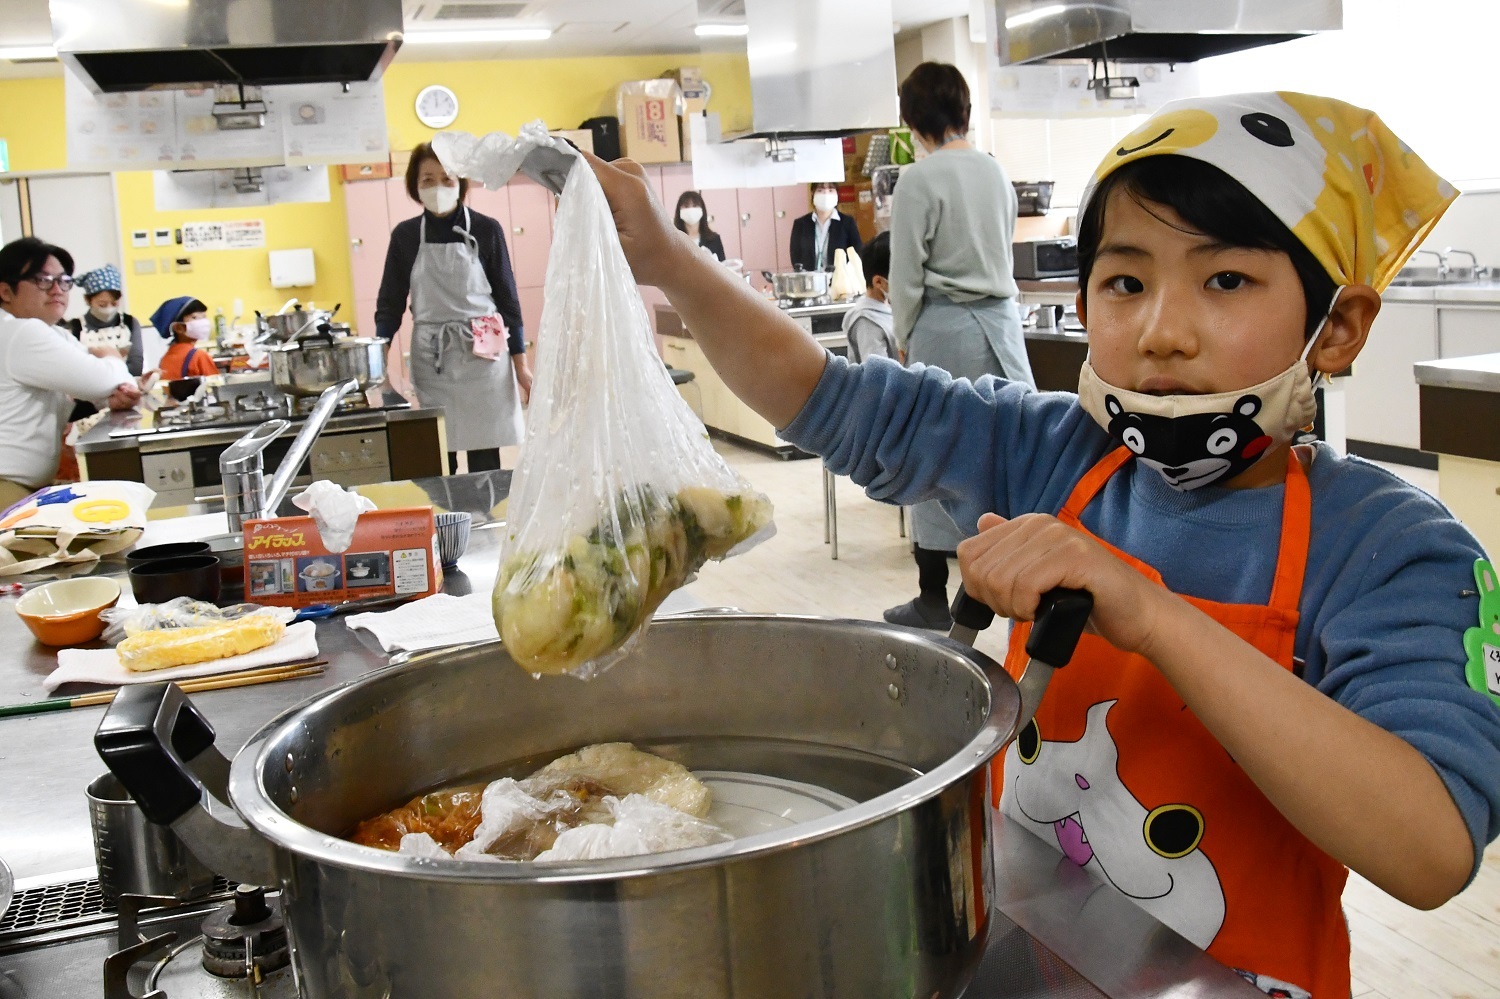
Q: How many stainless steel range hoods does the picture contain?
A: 3